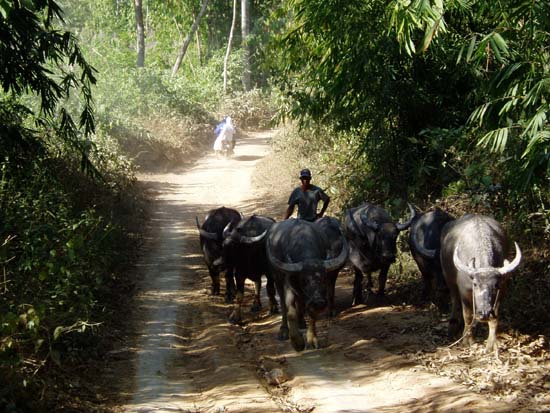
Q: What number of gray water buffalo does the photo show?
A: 1